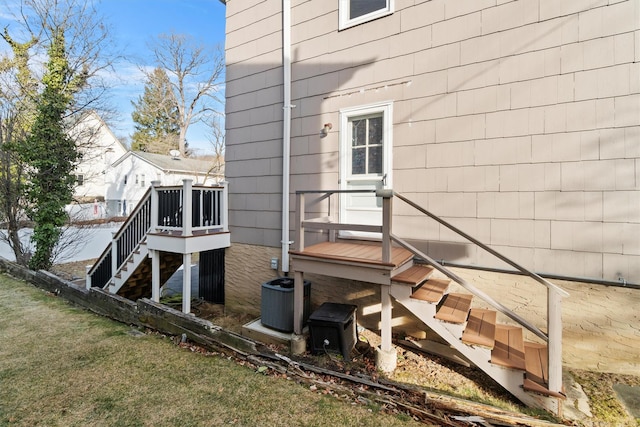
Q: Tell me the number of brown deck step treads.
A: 6